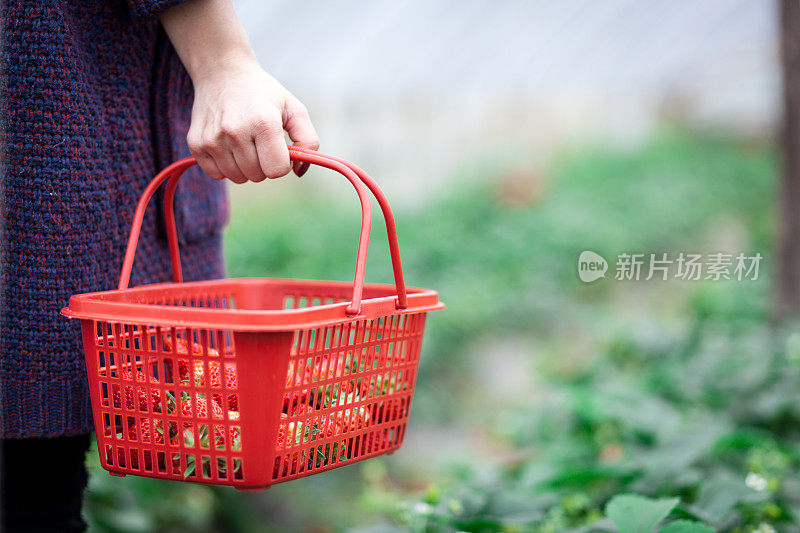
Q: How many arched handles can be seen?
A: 2